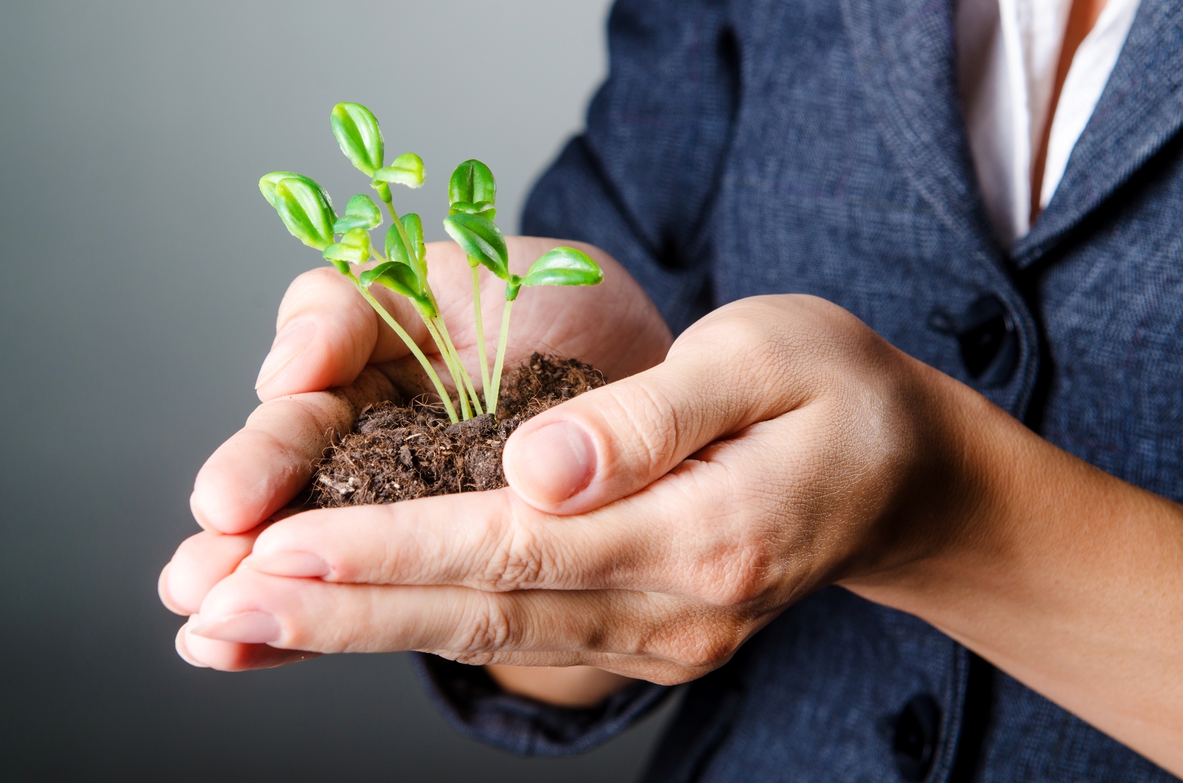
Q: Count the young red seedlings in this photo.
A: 0